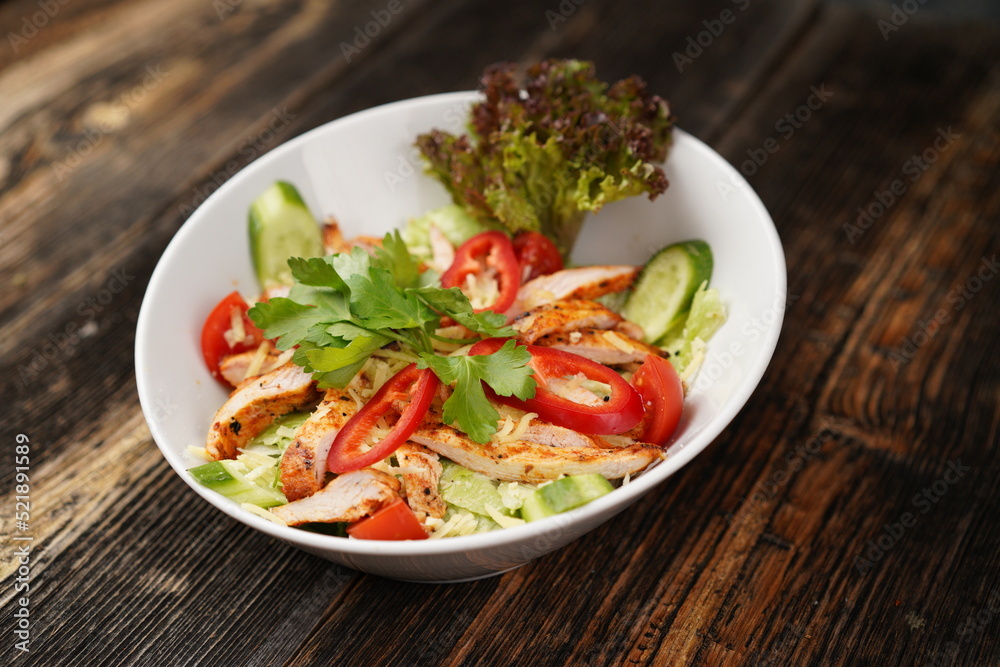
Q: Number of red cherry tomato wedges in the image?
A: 4